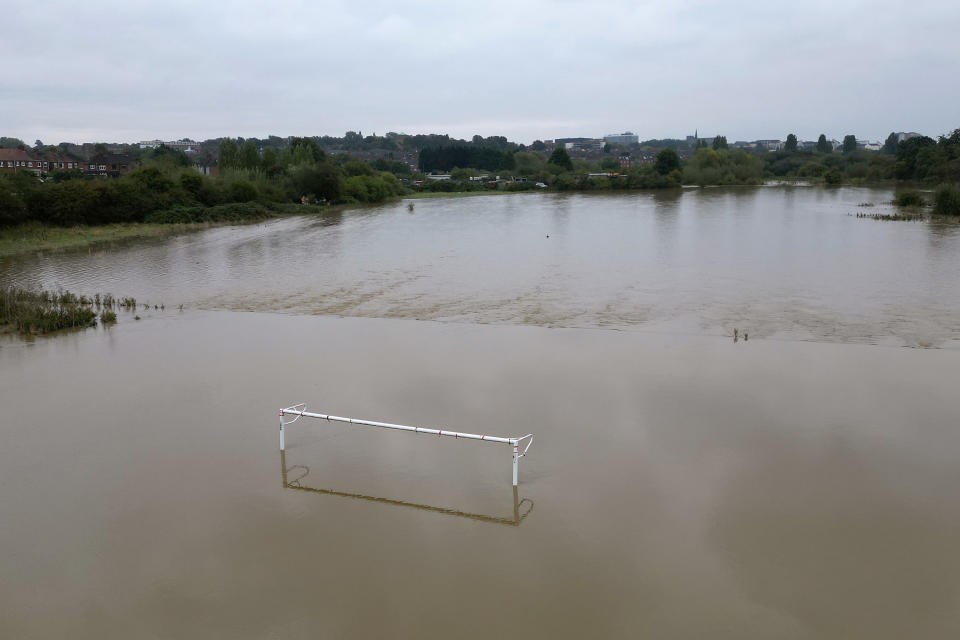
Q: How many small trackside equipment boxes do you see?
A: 0